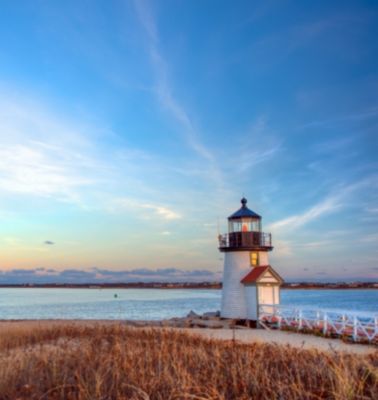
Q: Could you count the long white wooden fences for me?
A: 1